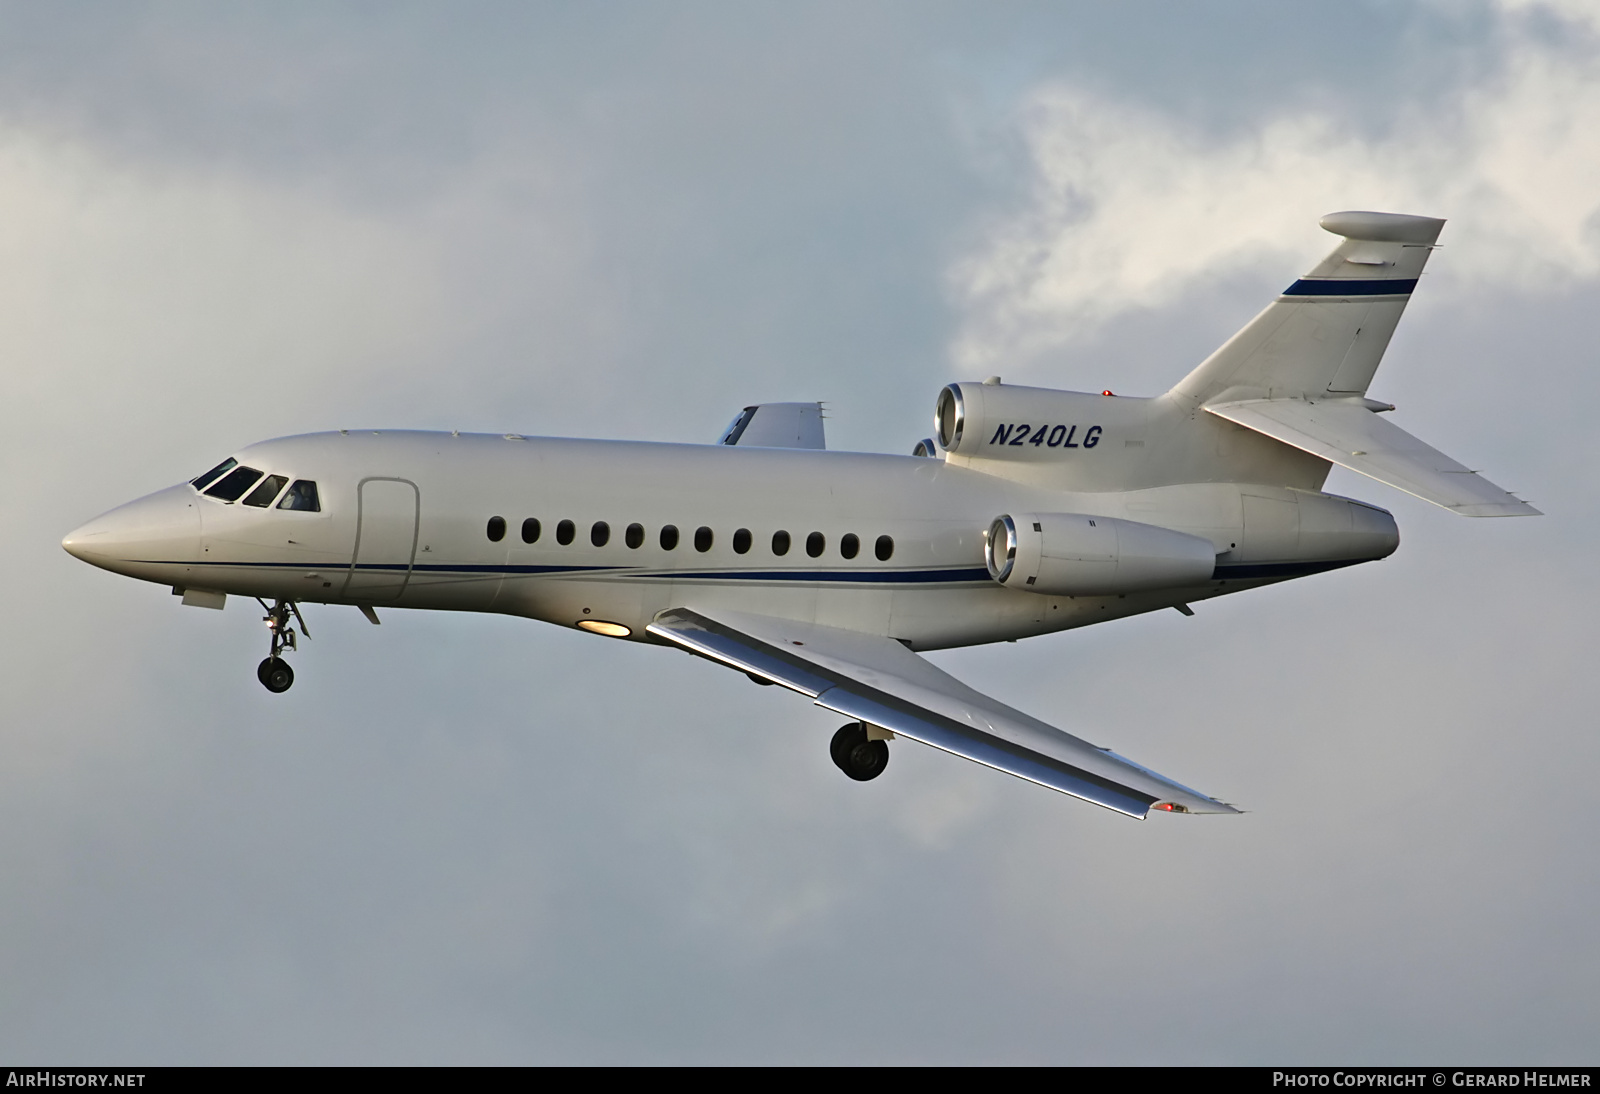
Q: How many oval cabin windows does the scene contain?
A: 12